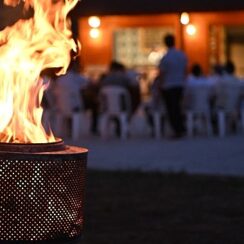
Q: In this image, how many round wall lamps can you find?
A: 4